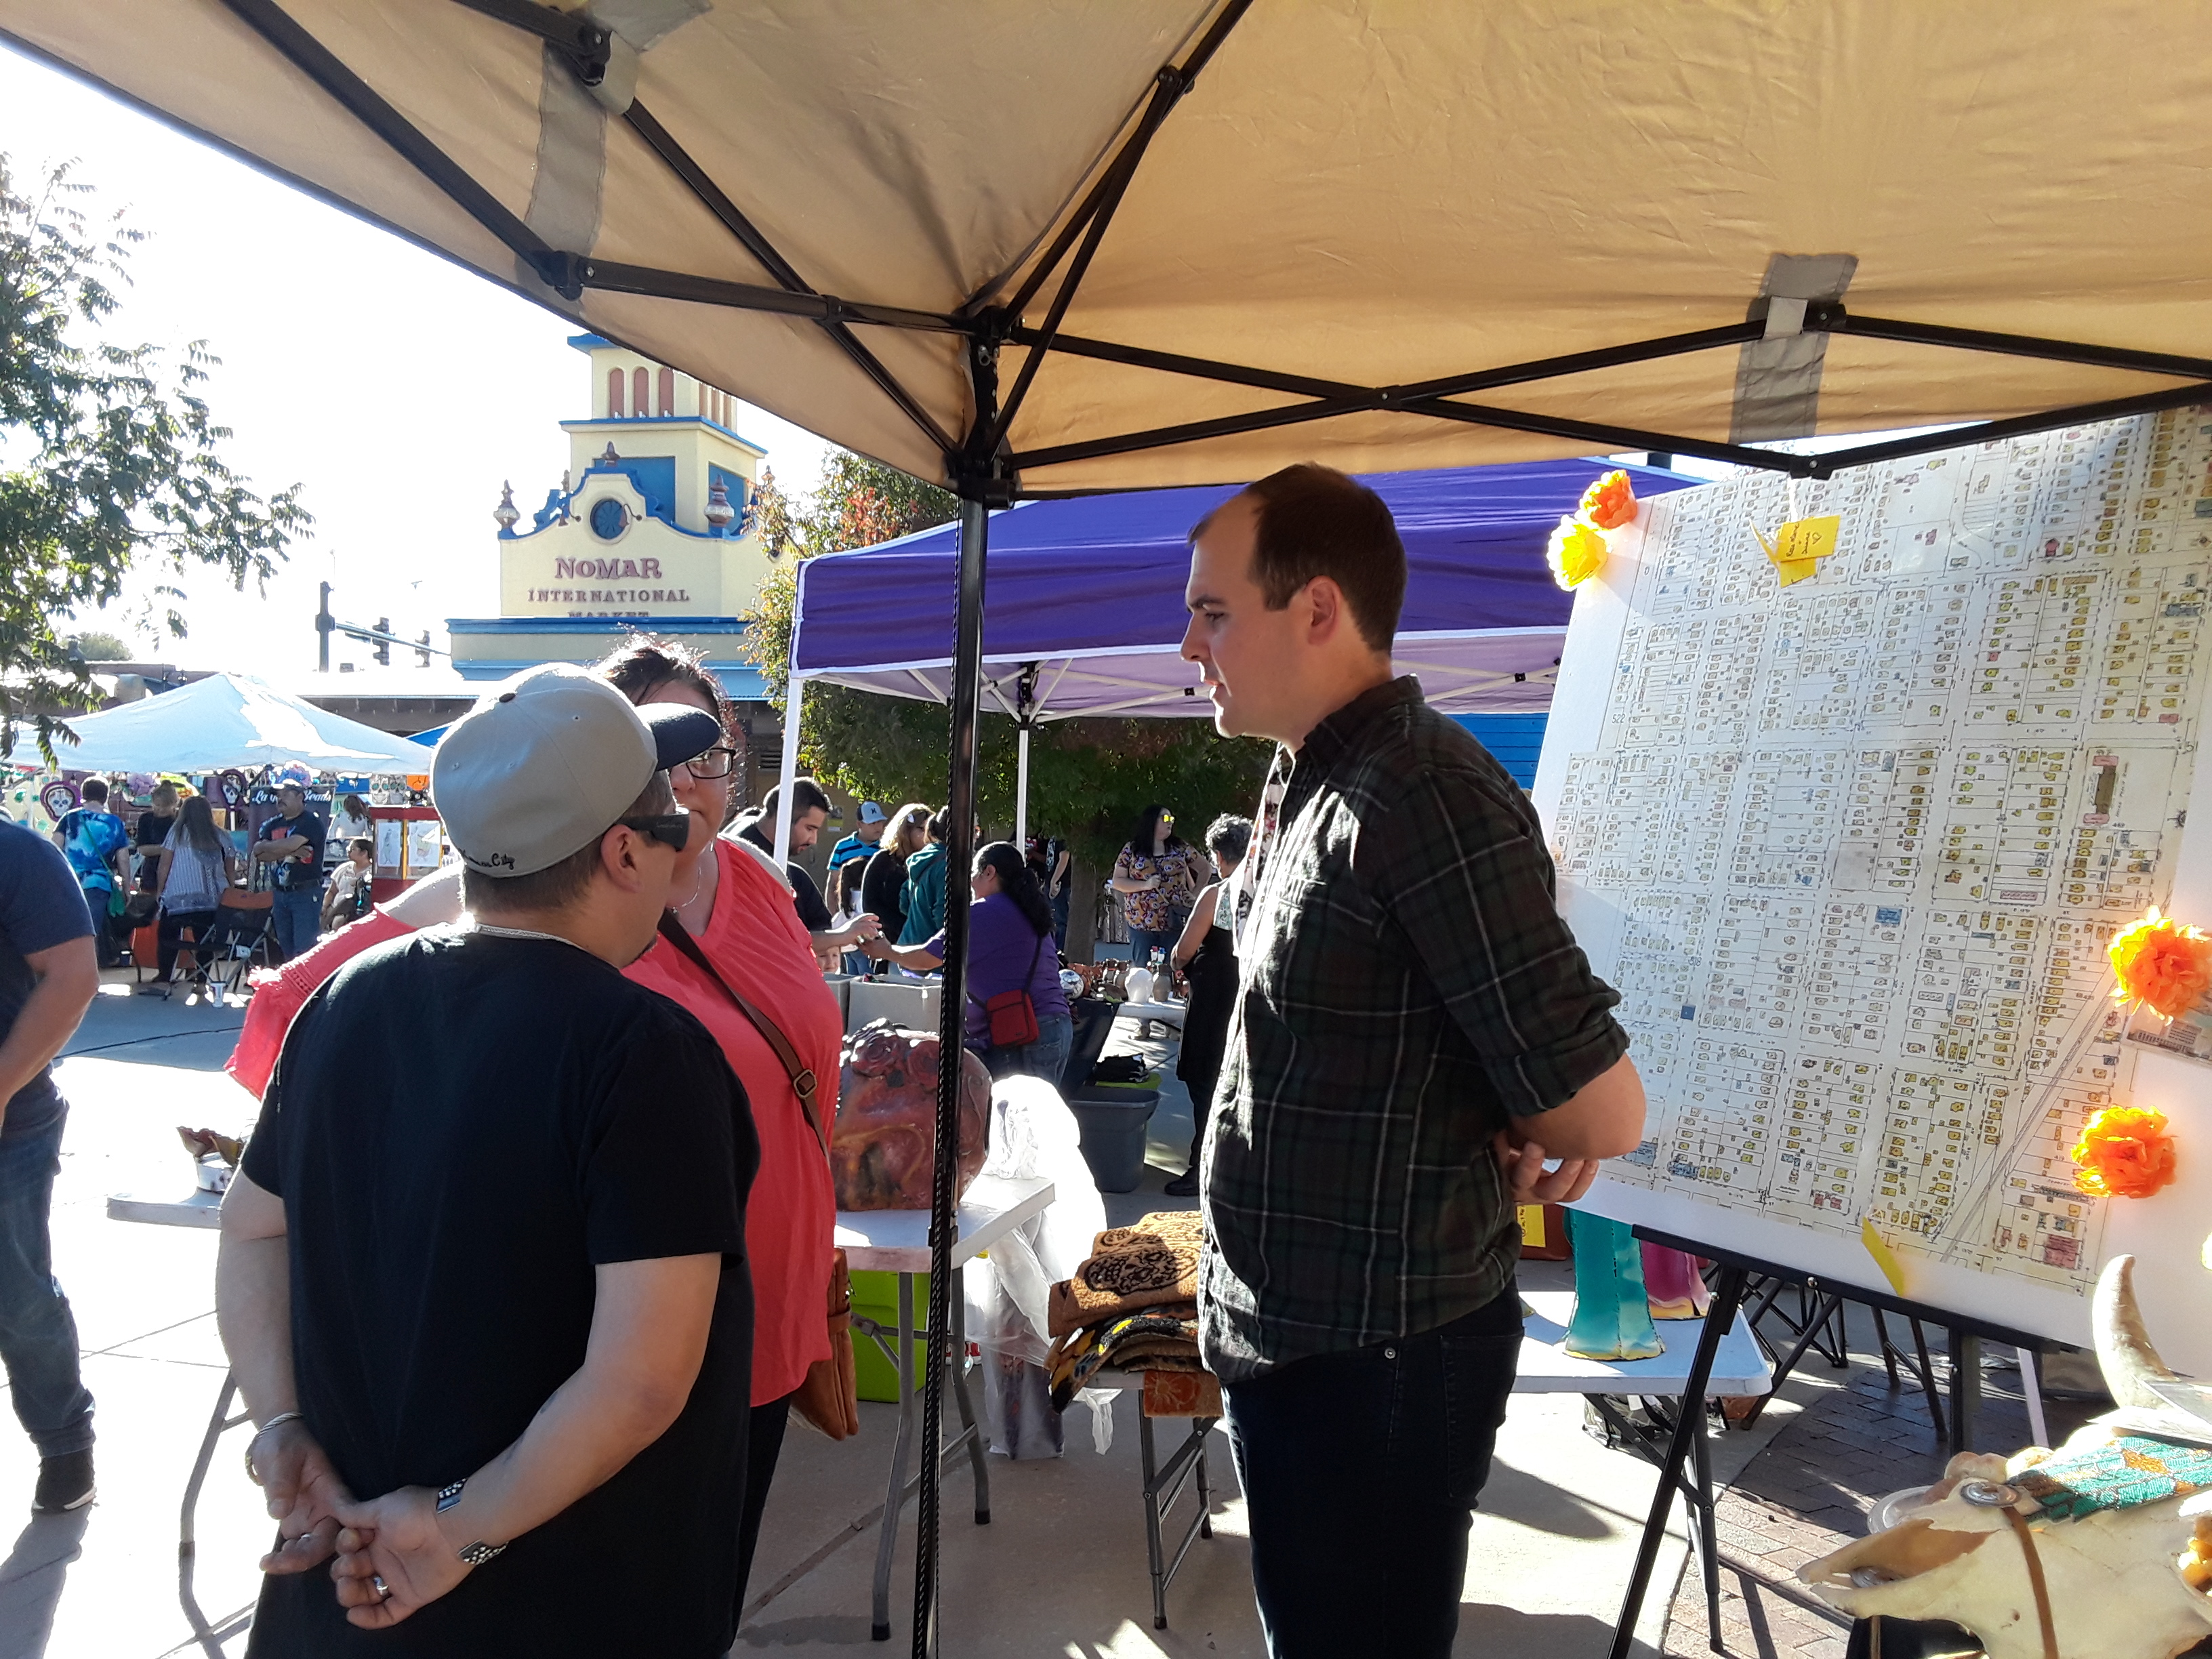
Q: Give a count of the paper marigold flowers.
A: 4